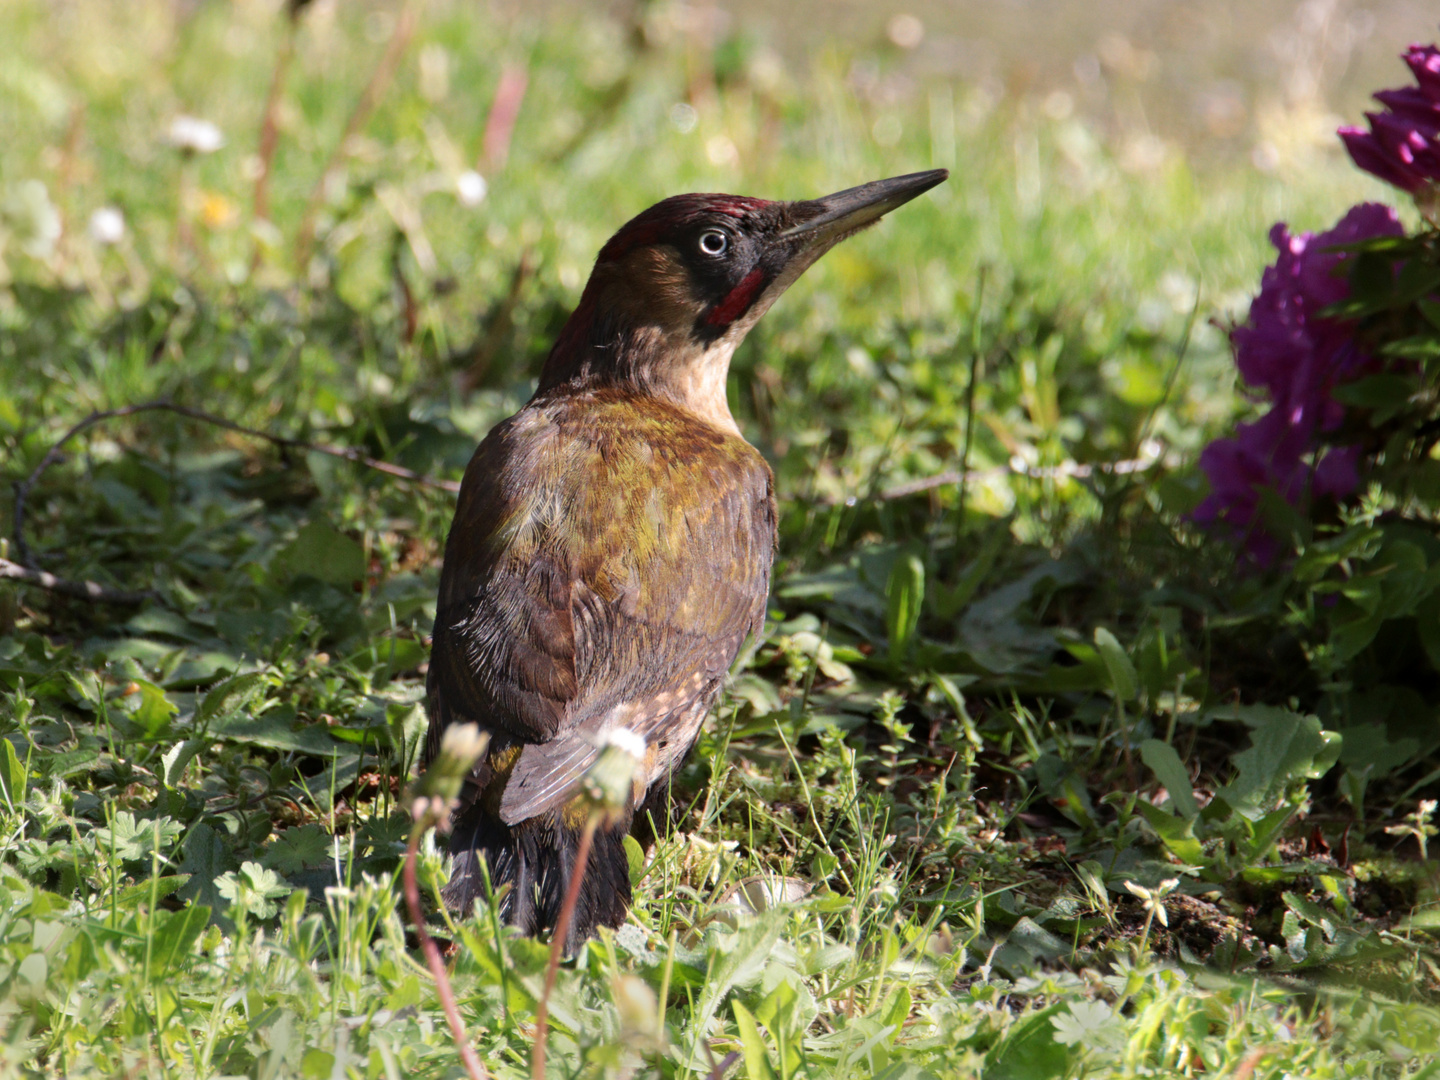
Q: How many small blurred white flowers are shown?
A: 3